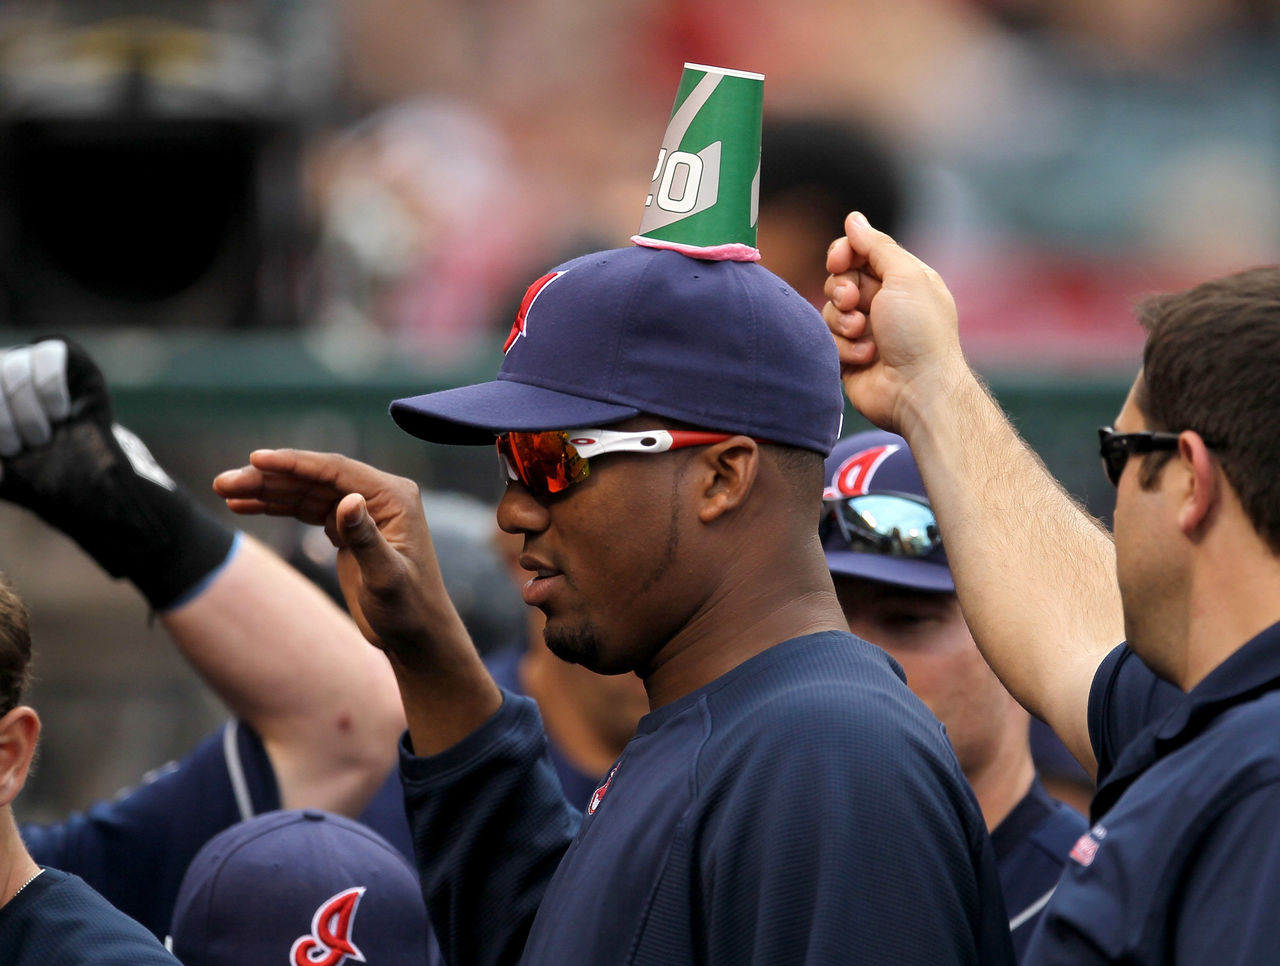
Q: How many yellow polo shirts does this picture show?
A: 0